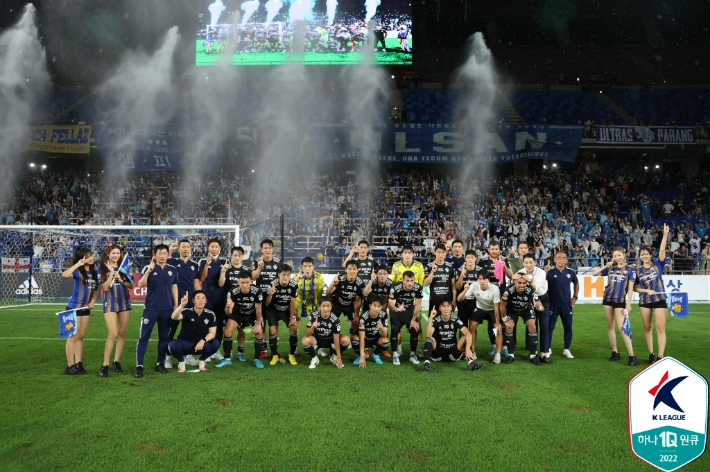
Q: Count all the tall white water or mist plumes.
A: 6